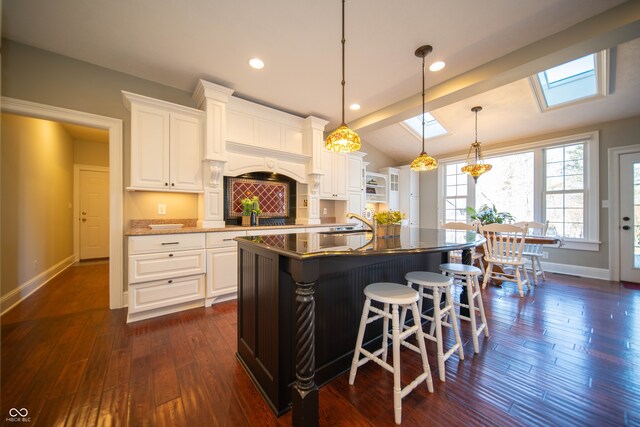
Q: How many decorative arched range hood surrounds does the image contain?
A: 1